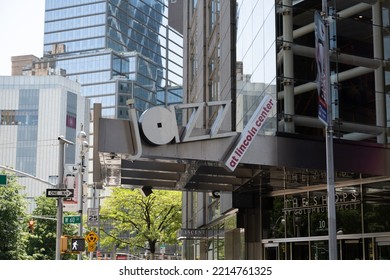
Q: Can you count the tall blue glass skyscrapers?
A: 1